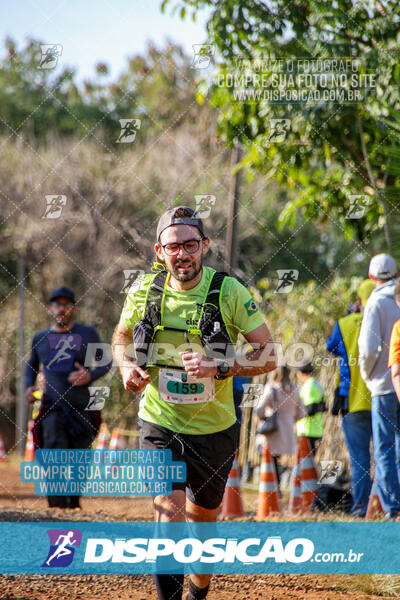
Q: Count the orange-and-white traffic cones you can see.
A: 9